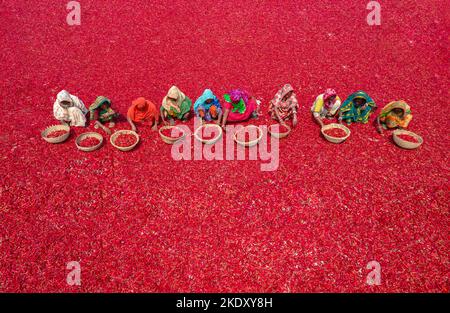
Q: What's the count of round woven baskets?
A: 9